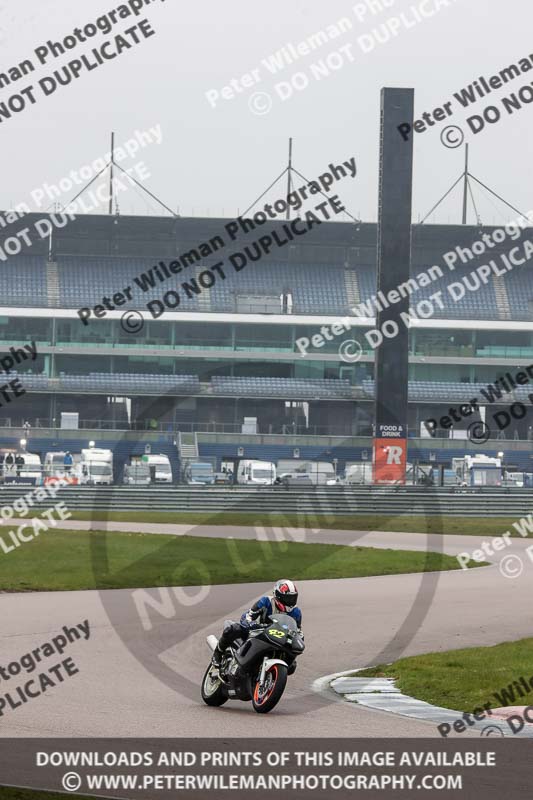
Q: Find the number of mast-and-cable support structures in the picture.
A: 3